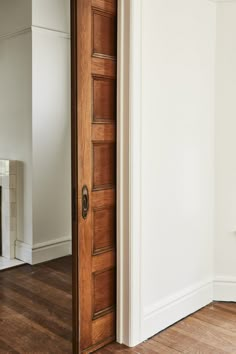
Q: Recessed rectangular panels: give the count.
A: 5